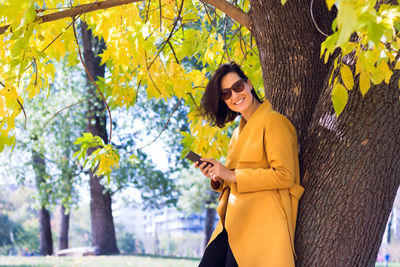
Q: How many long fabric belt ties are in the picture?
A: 1